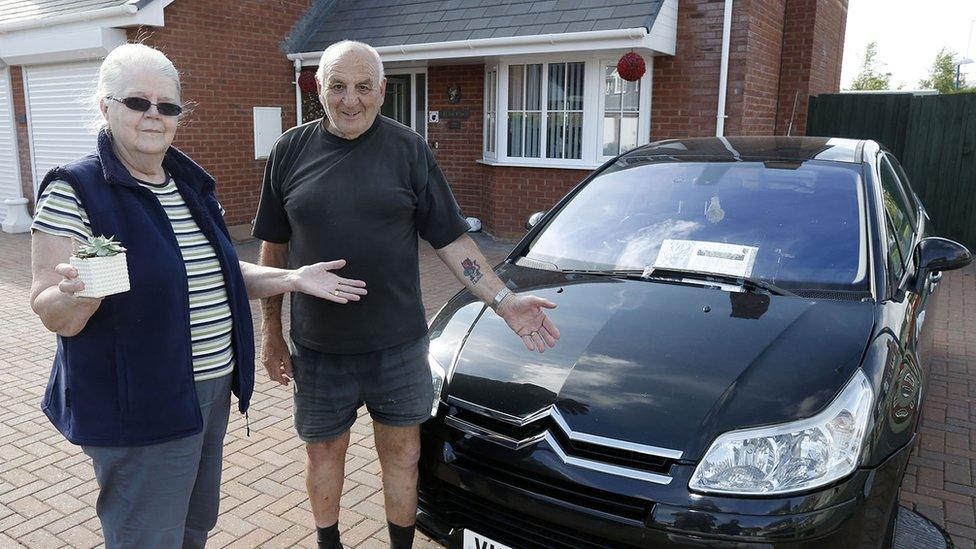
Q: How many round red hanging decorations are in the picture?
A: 2